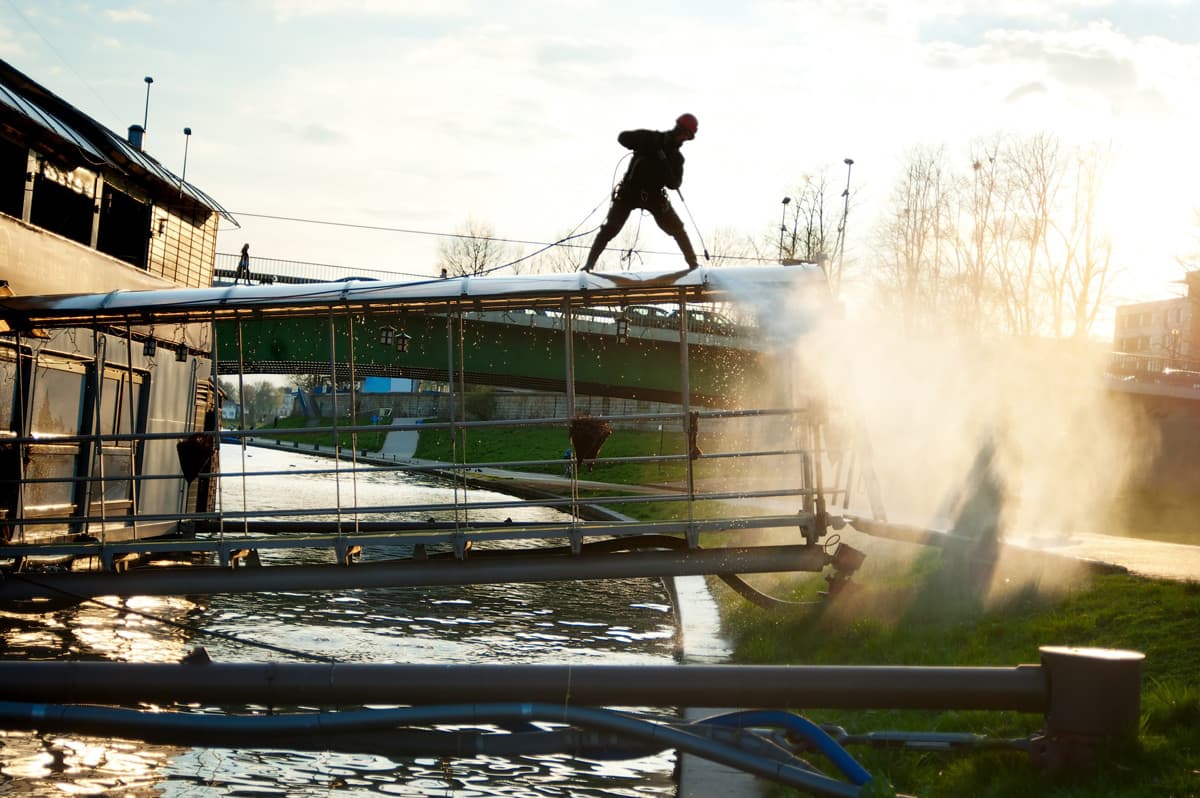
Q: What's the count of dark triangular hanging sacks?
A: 2